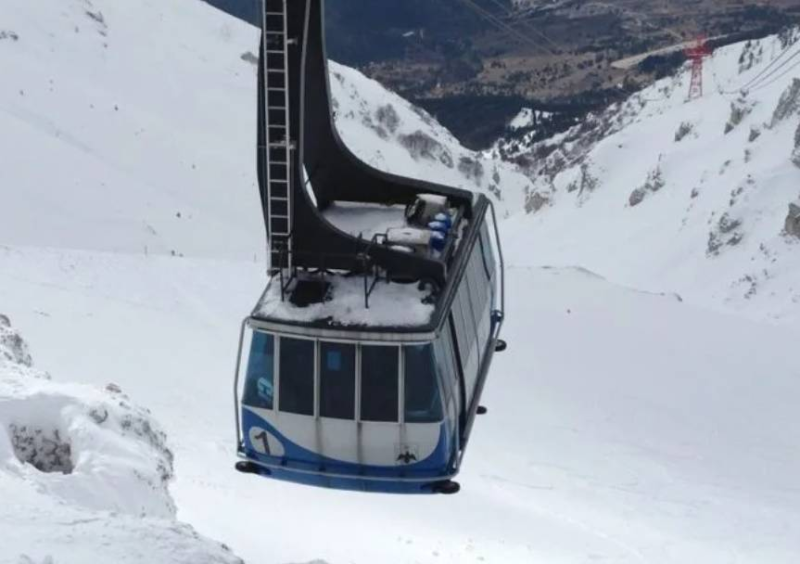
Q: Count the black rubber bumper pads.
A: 4